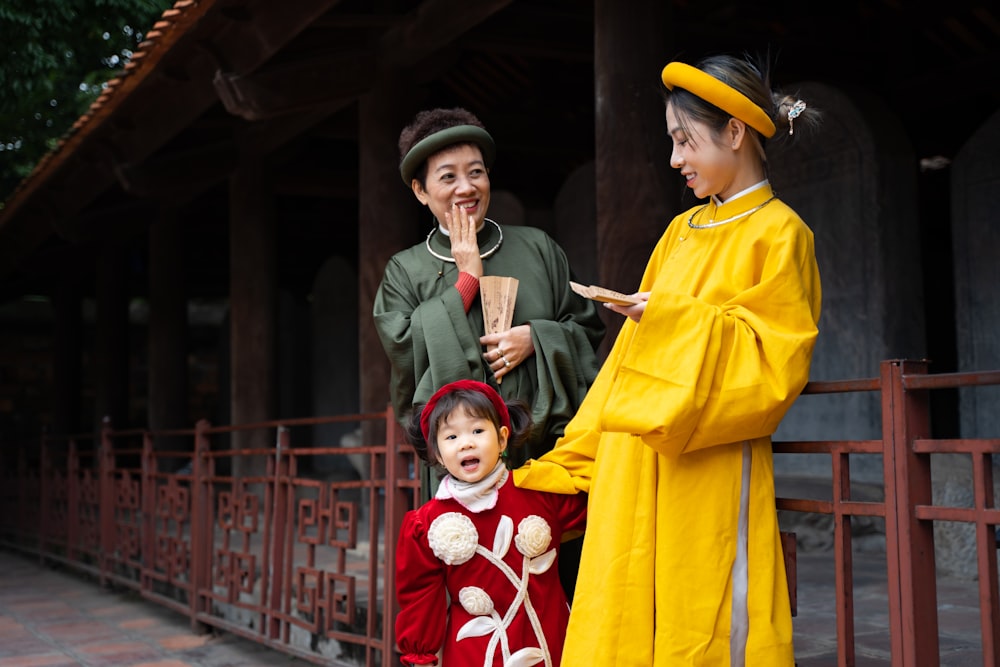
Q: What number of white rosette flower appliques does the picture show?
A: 3